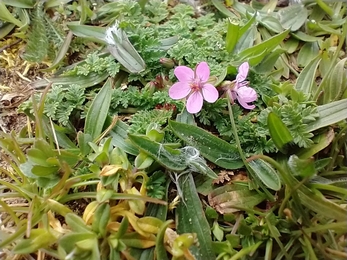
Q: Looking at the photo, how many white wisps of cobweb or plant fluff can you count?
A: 2